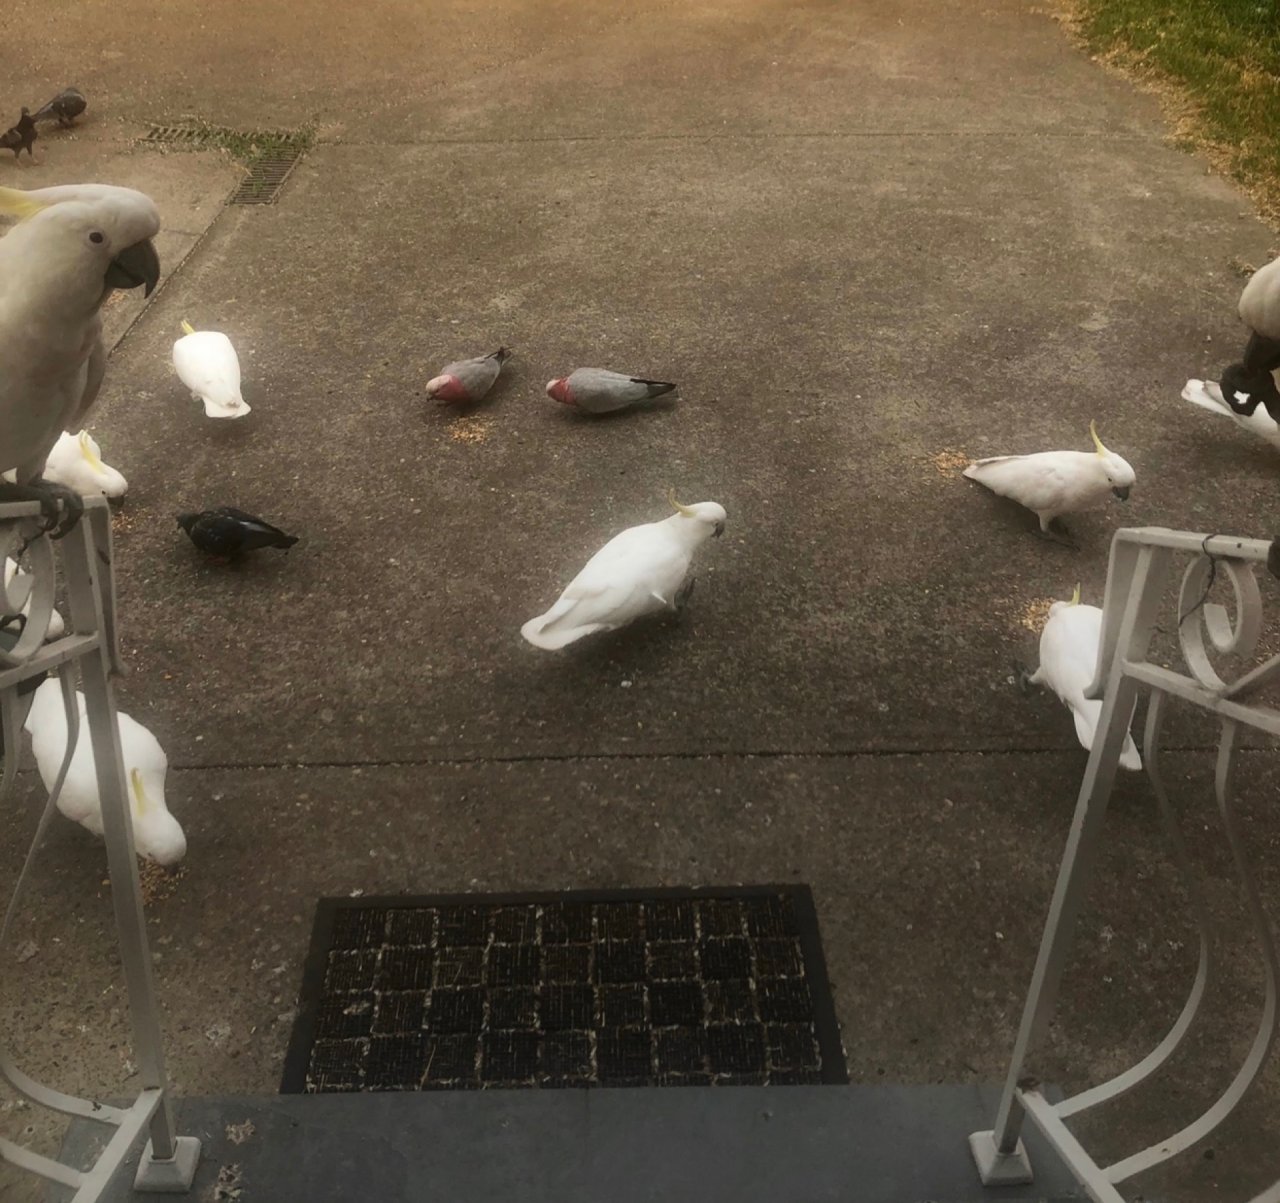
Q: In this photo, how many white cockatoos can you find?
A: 10